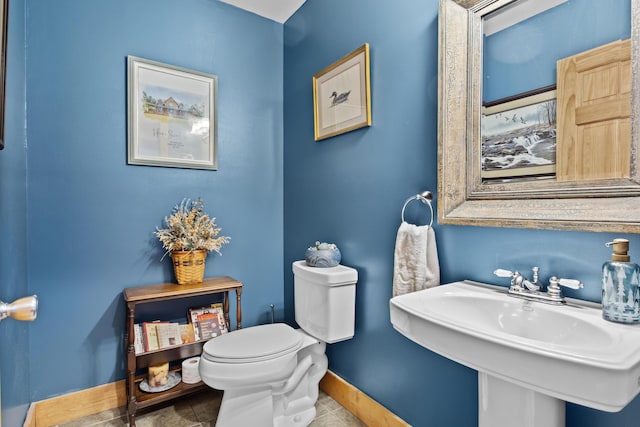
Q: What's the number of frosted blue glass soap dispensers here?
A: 1